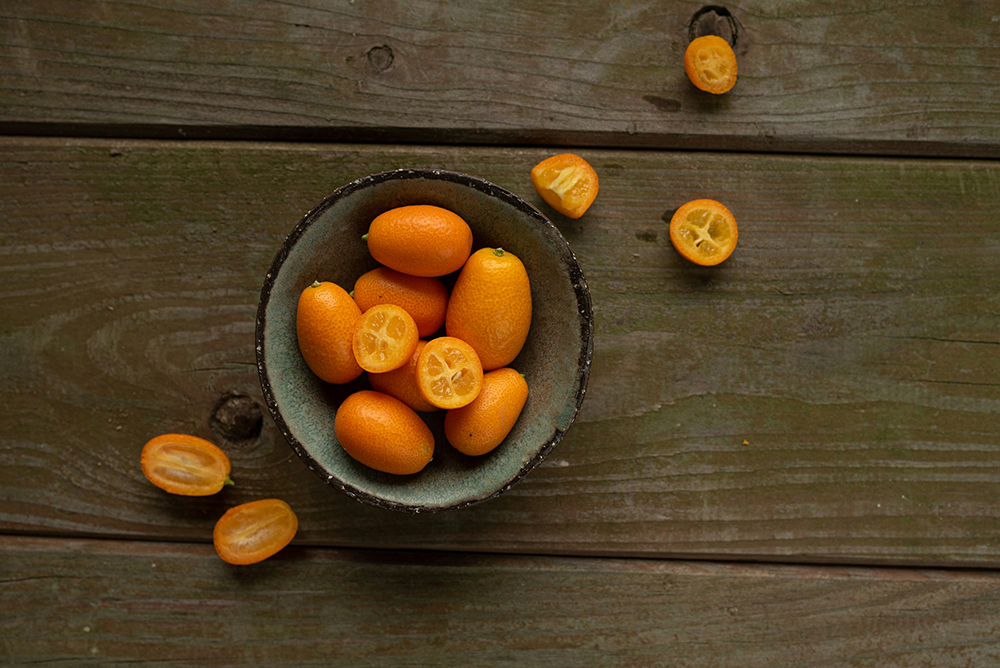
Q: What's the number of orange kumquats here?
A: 14